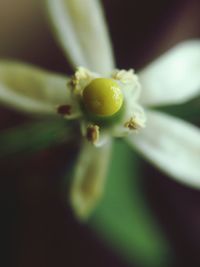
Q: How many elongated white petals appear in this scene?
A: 5